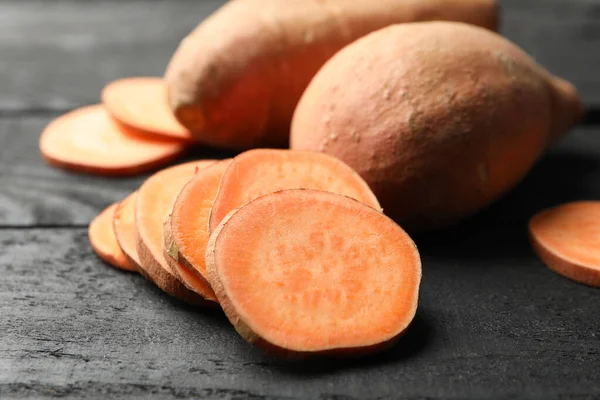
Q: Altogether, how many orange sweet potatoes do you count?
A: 2